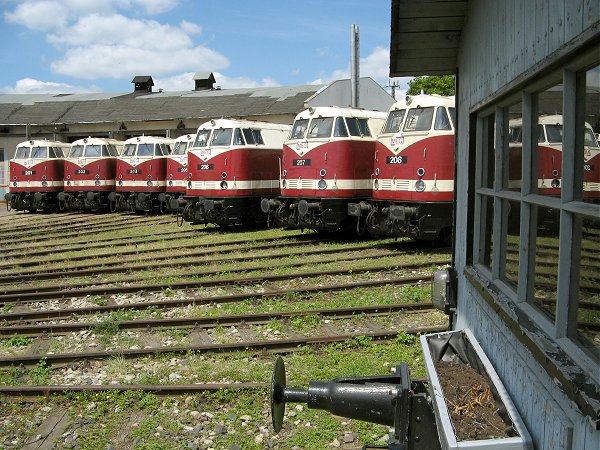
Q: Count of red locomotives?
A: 7